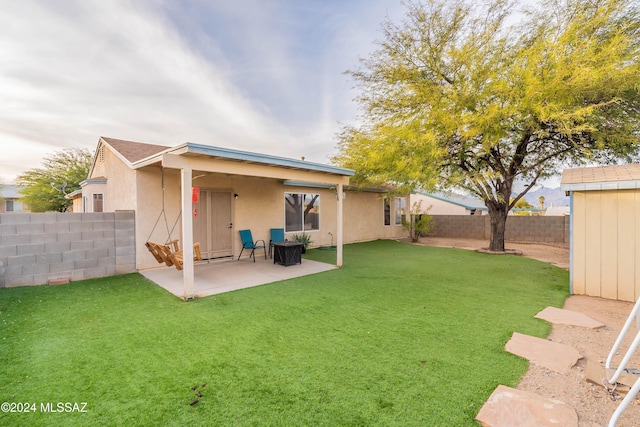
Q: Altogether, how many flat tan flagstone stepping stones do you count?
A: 3